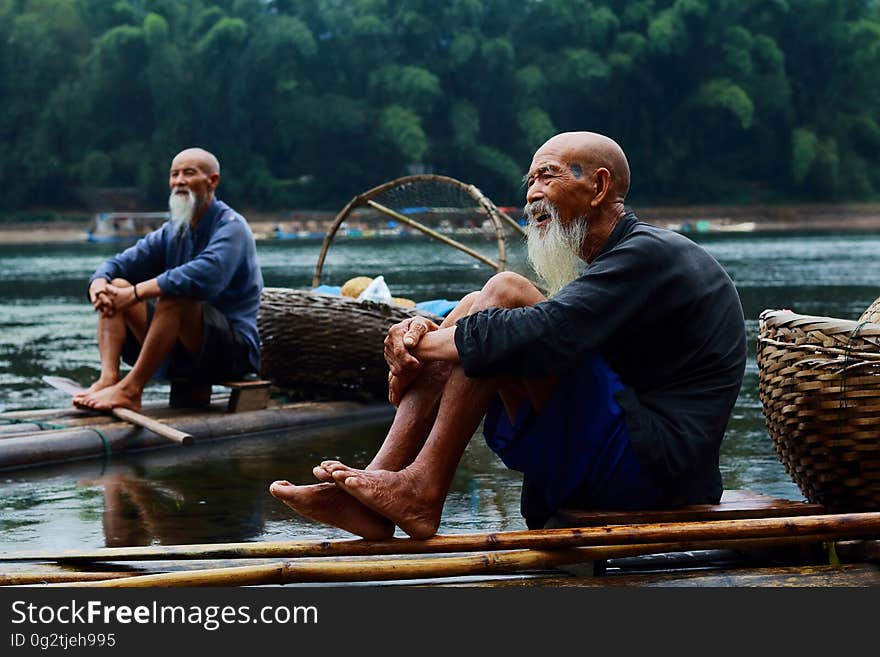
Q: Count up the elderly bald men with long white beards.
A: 2